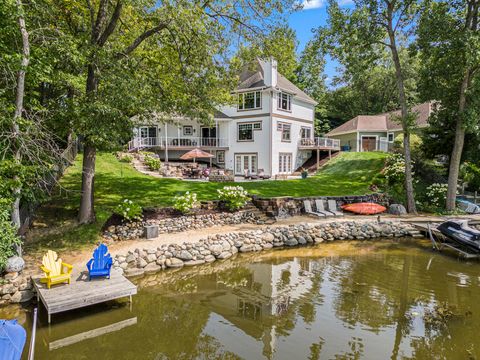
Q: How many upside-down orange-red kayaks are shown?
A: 1